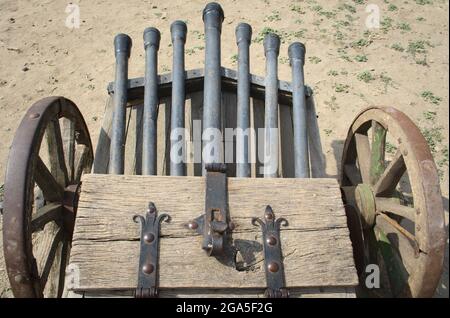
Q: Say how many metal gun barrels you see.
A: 7